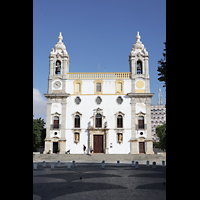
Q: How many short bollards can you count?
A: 13